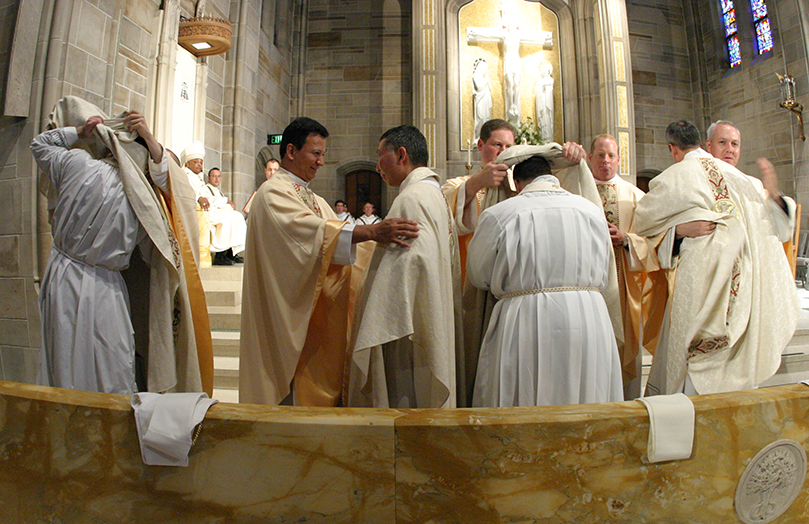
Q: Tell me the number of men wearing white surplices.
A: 2